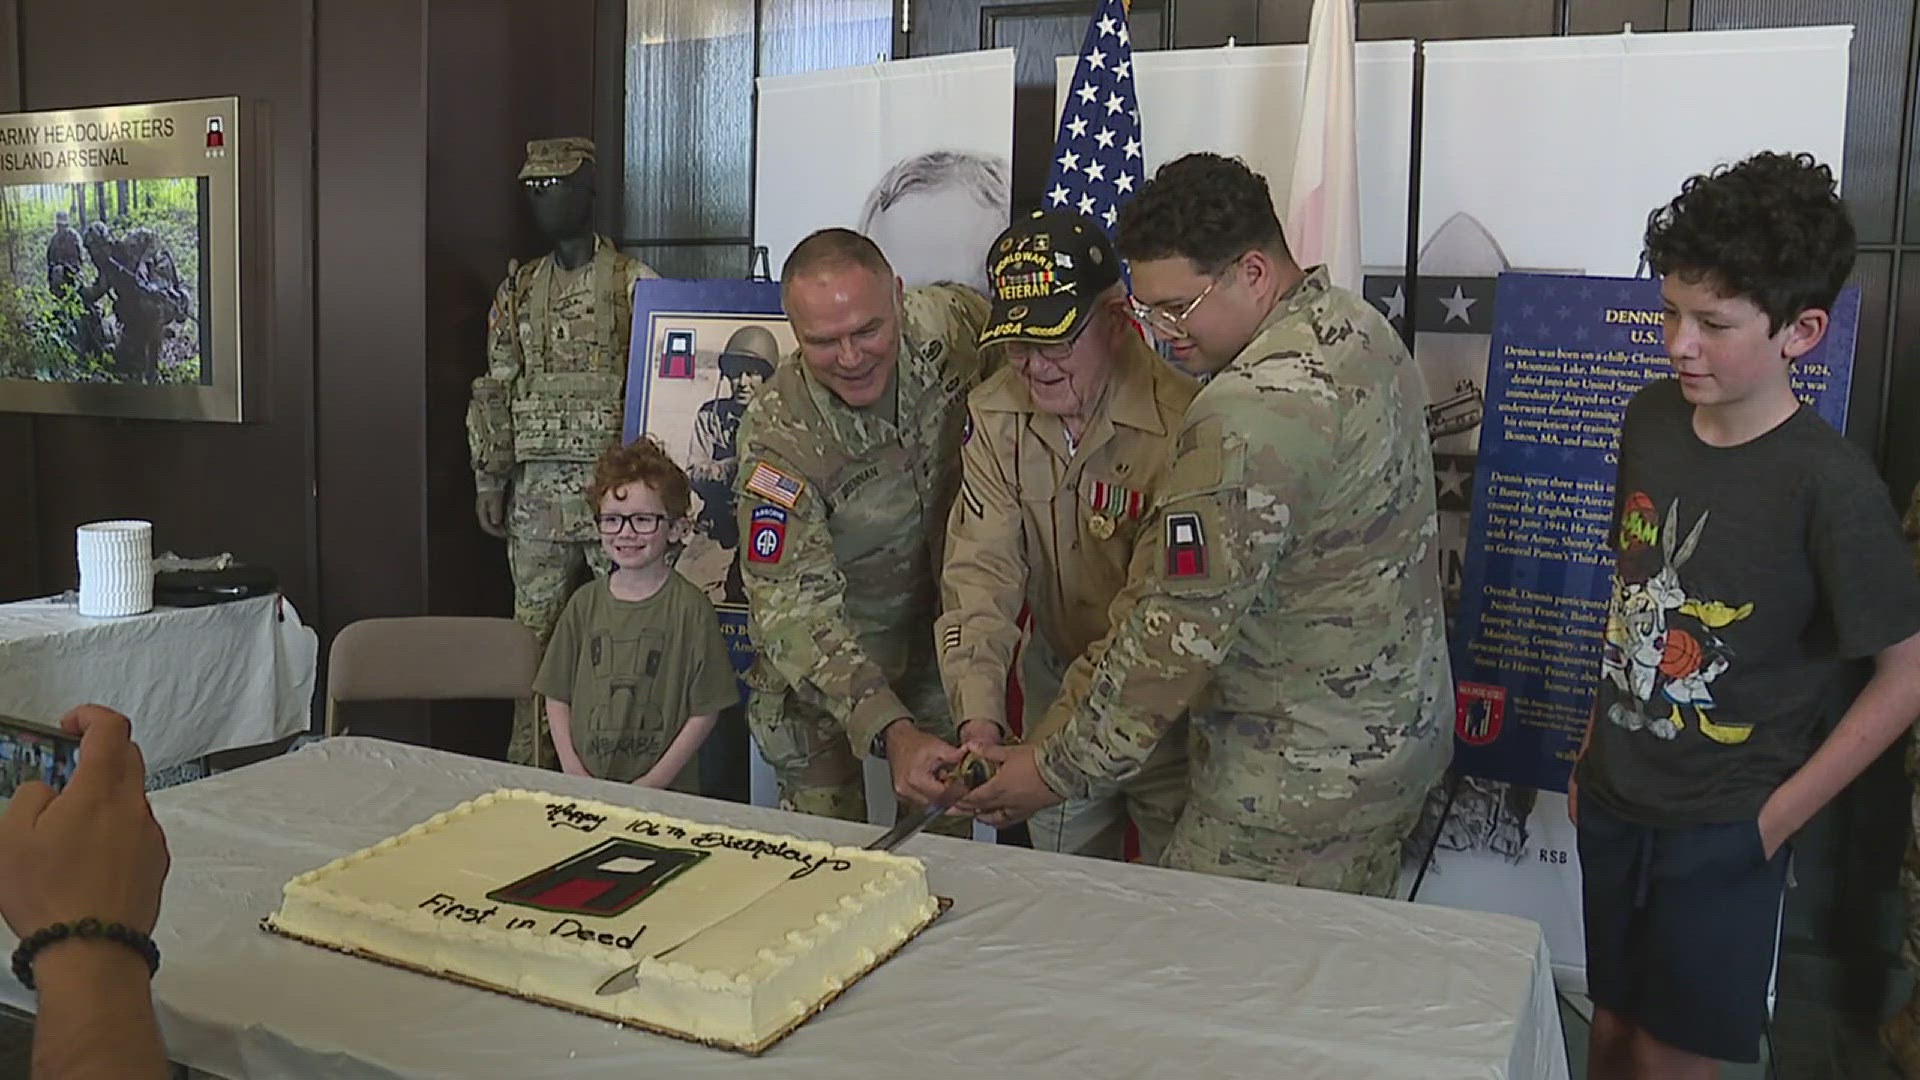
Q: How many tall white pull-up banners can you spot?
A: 3